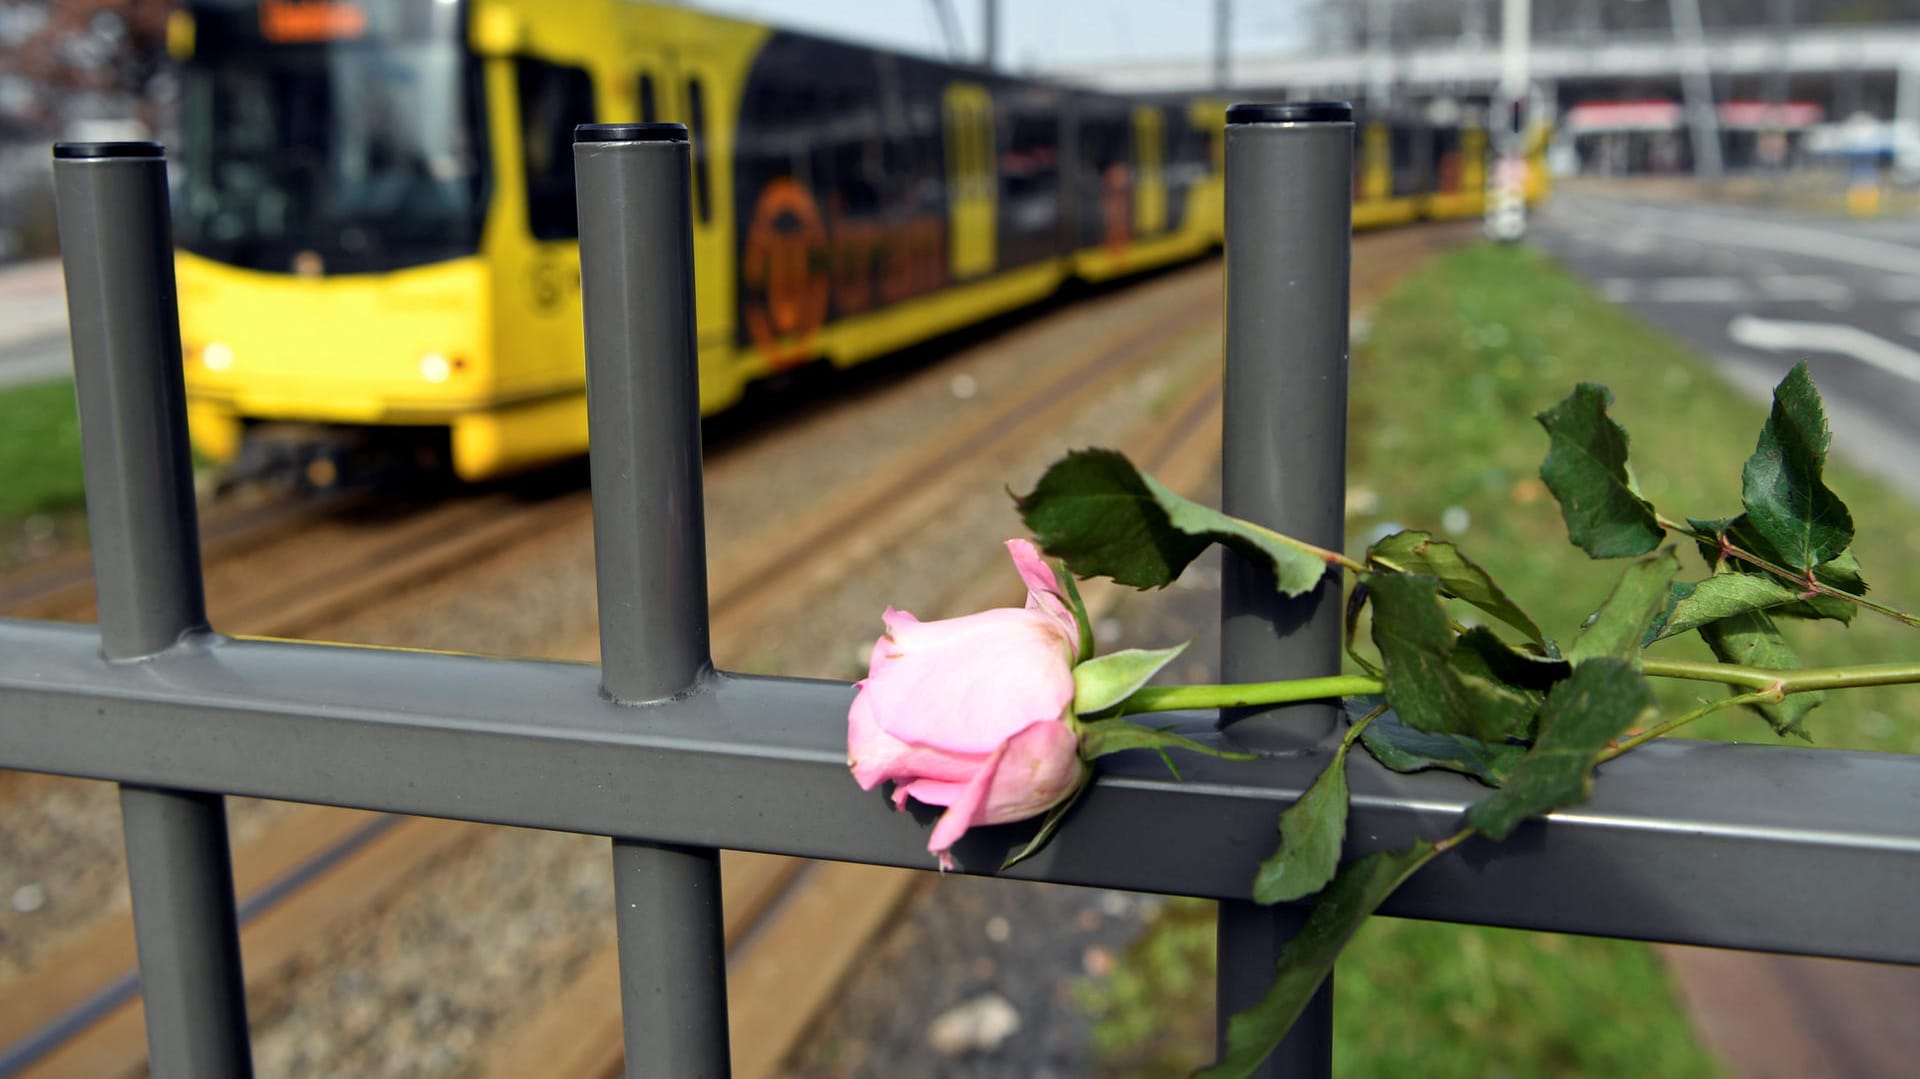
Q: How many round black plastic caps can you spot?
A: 3